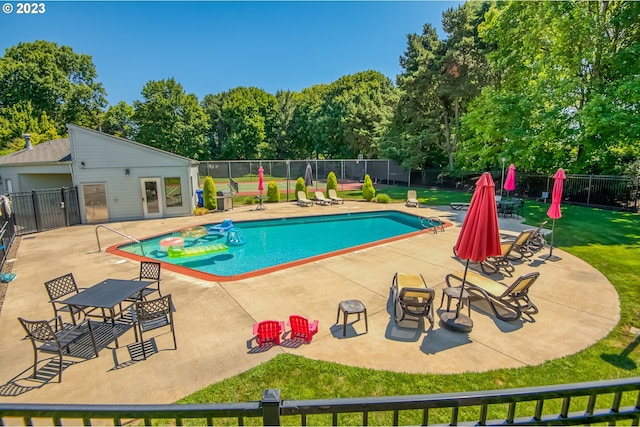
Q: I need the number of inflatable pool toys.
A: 5